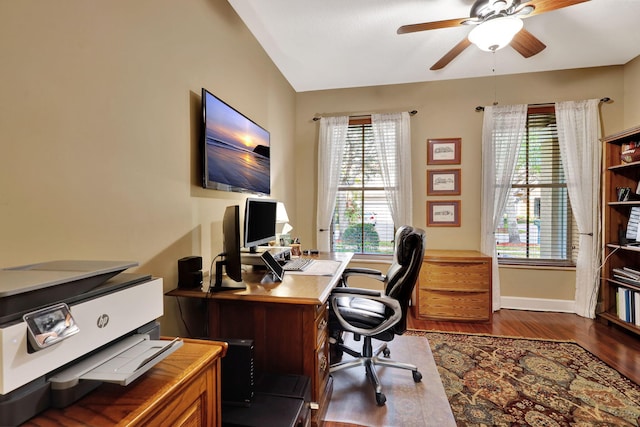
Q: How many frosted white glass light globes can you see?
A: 1